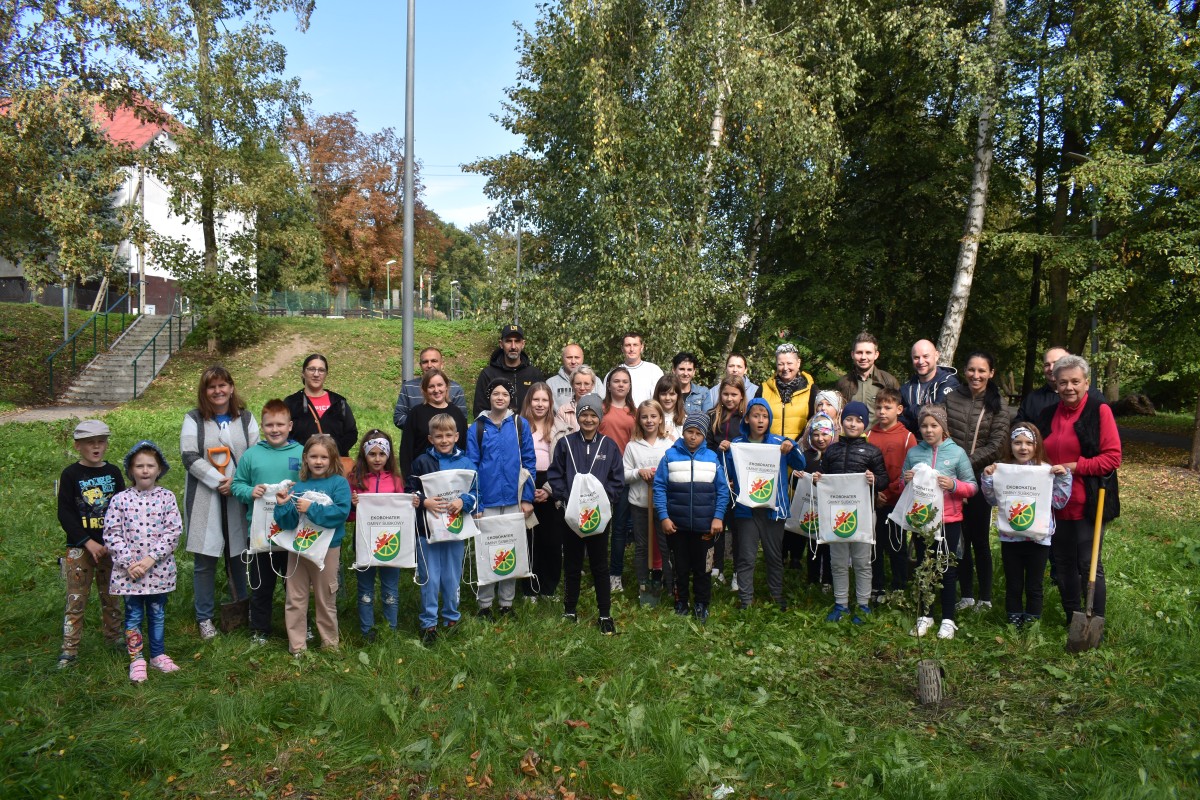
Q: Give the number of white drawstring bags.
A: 11